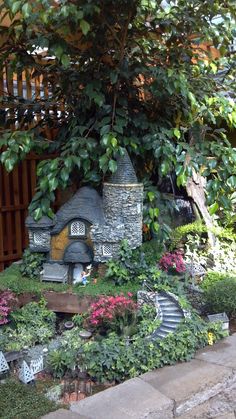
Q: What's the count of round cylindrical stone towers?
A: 1